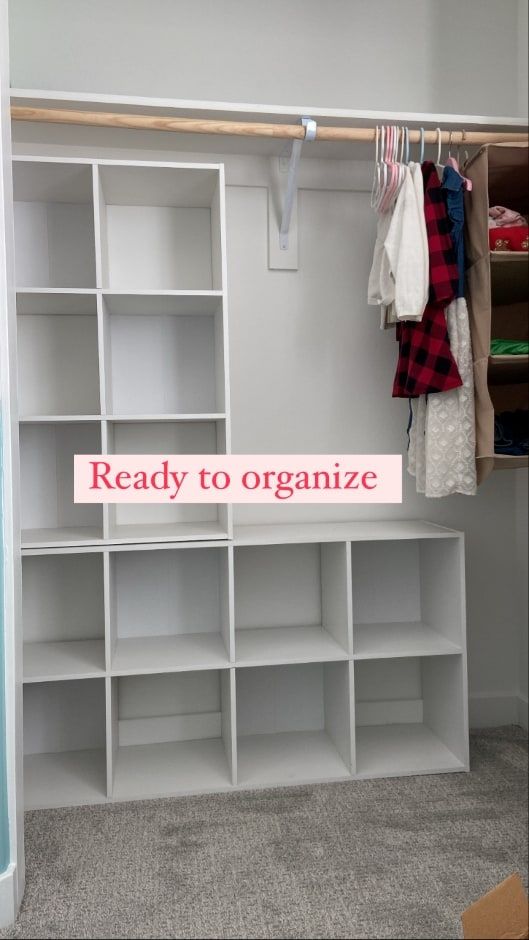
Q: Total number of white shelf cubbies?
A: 14